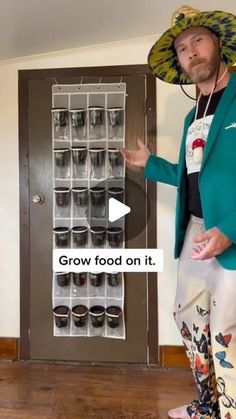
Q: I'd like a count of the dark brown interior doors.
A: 1